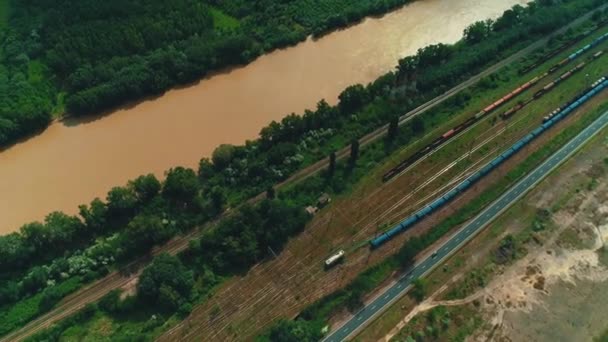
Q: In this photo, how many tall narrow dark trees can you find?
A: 3